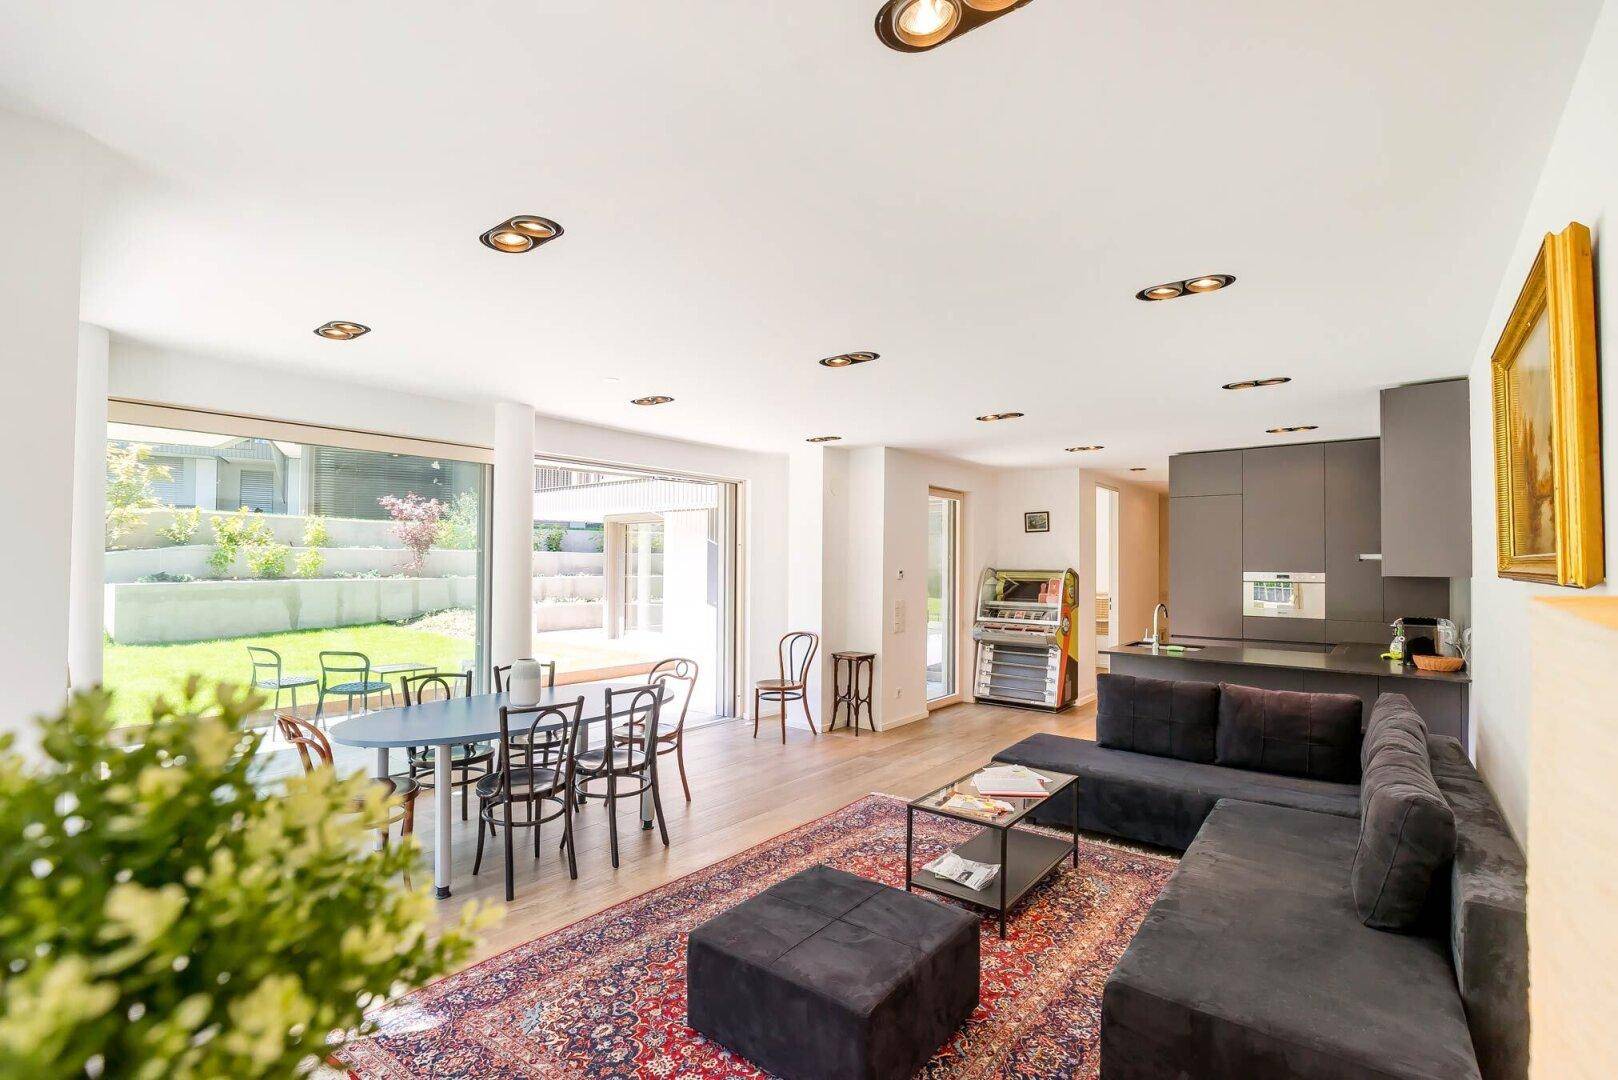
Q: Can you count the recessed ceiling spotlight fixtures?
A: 12